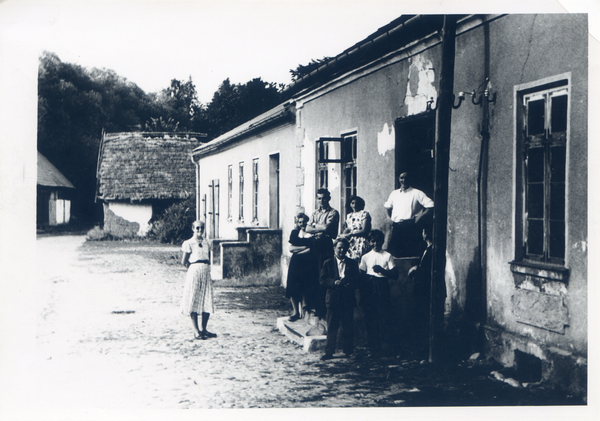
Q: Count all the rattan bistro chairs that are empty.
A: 0